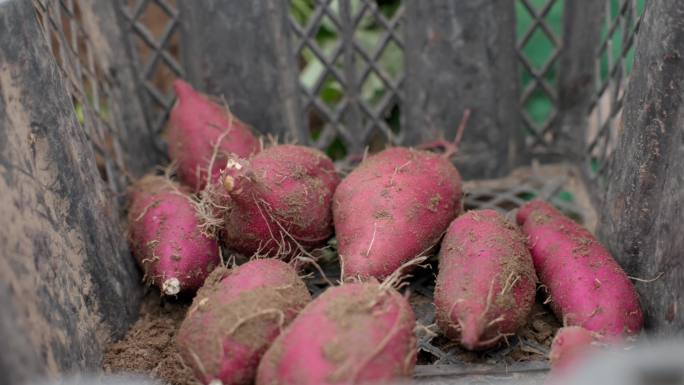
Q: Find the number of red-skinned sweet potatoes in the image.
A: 9